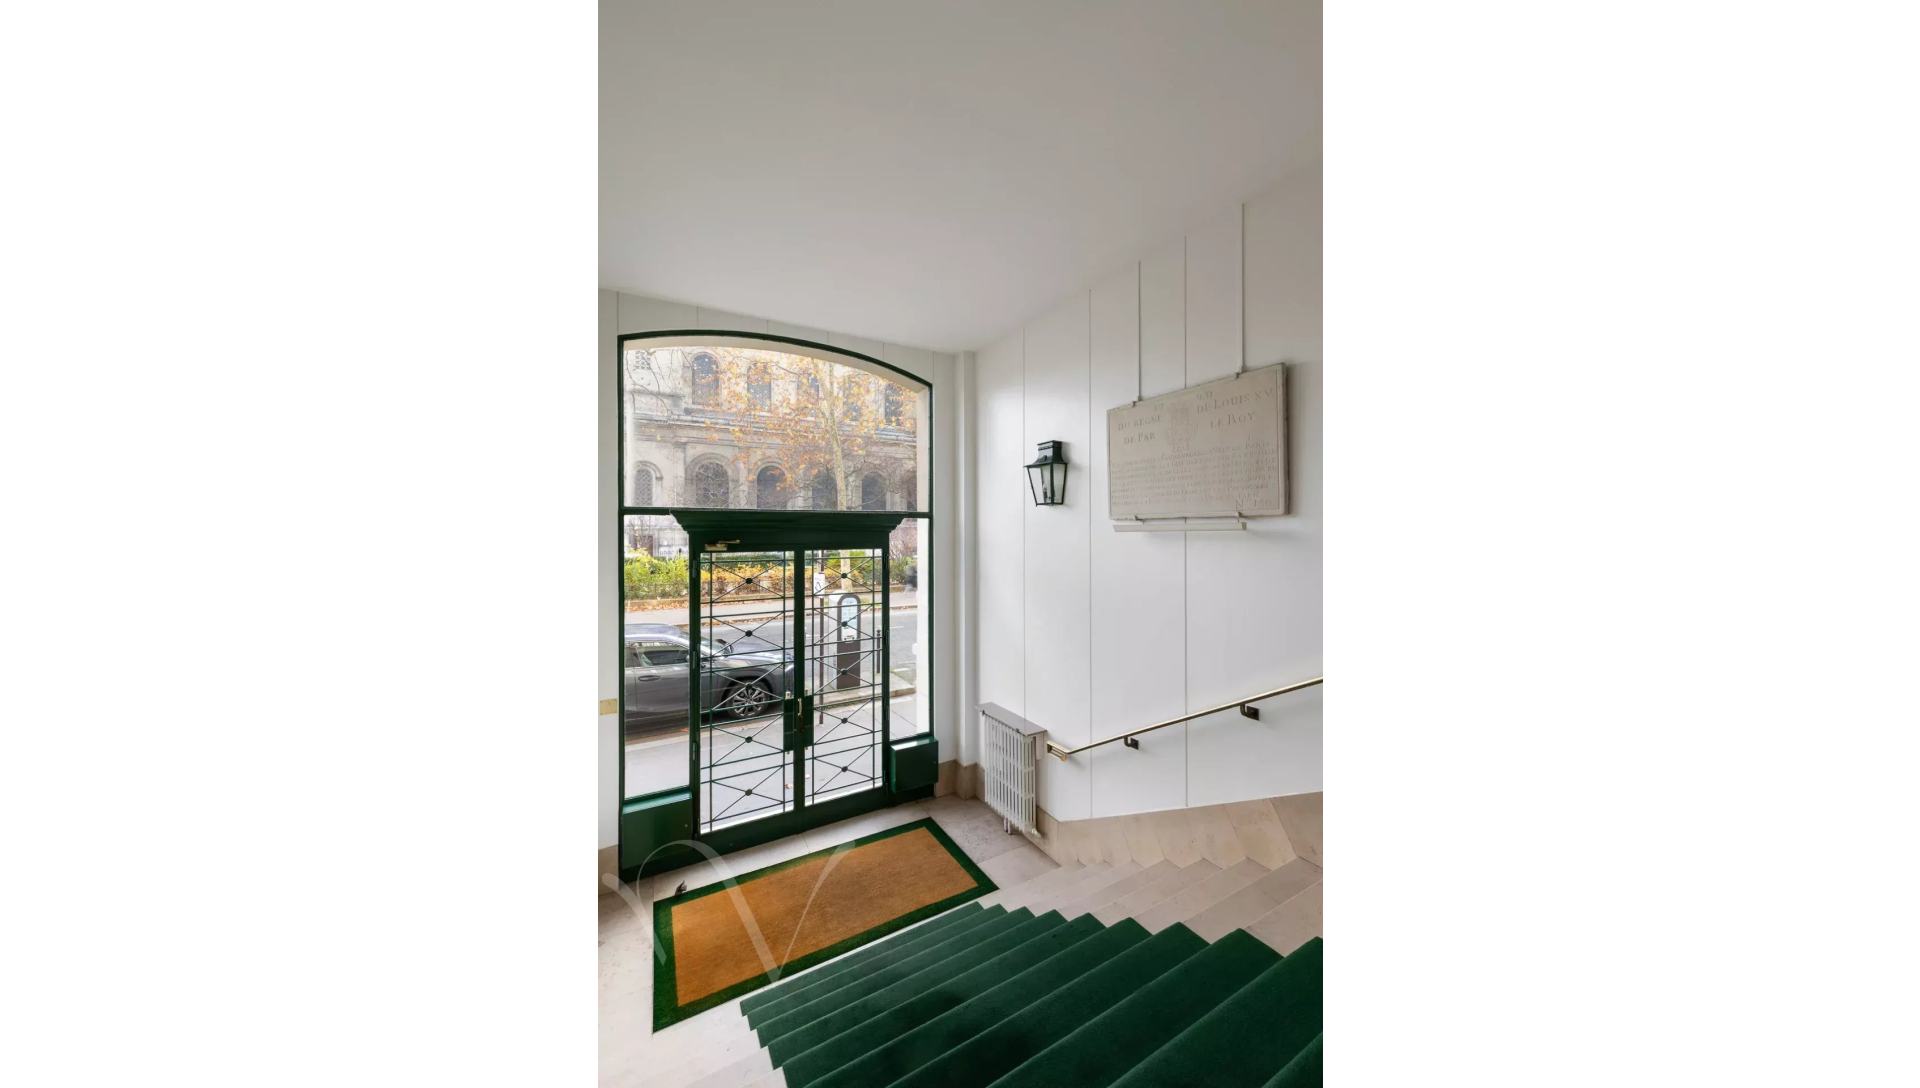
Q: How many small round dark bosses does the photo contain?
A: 10